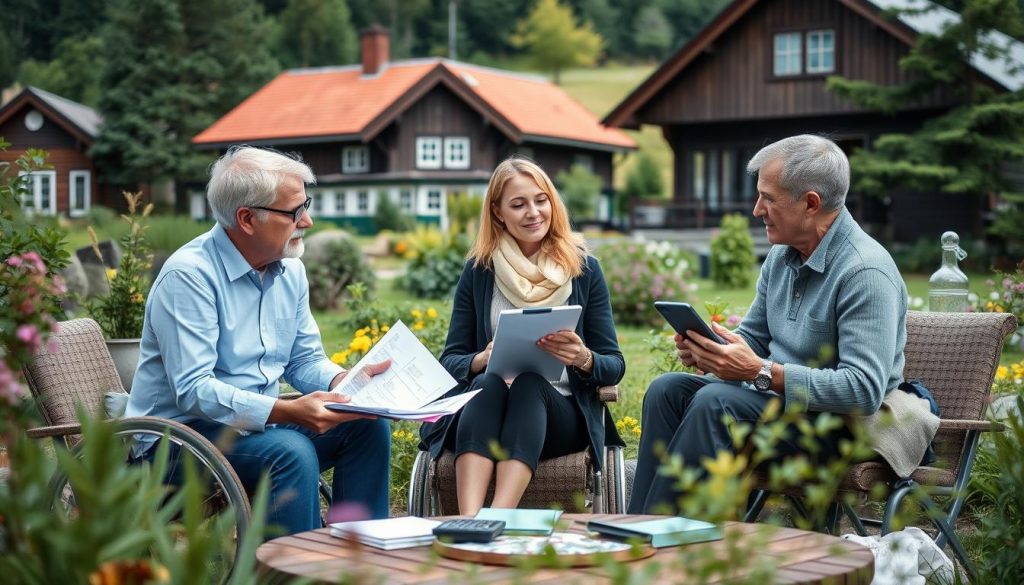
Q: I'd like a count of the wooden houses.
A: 3